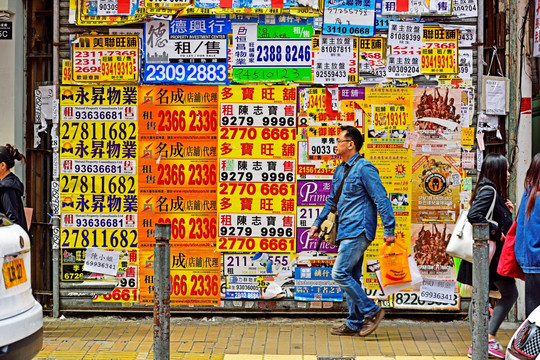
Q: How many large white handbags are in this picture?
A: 1